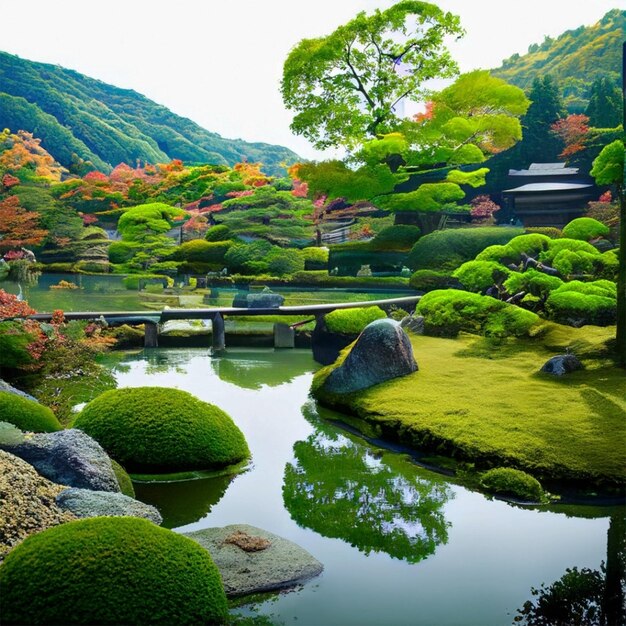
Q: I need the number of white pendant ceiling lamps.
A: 0